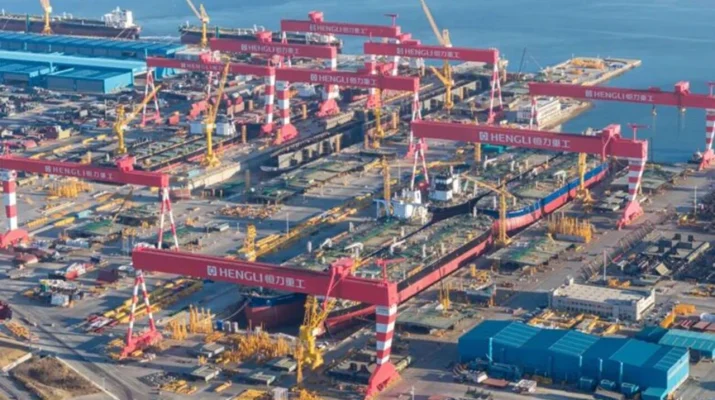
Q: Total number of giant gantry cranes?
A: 9